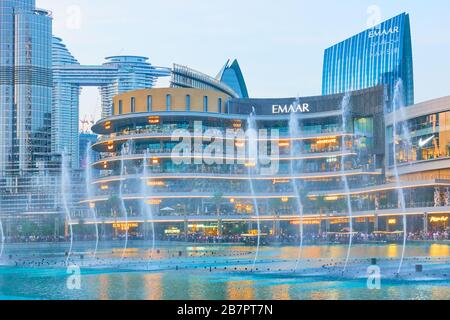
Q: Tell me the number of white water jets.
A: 9